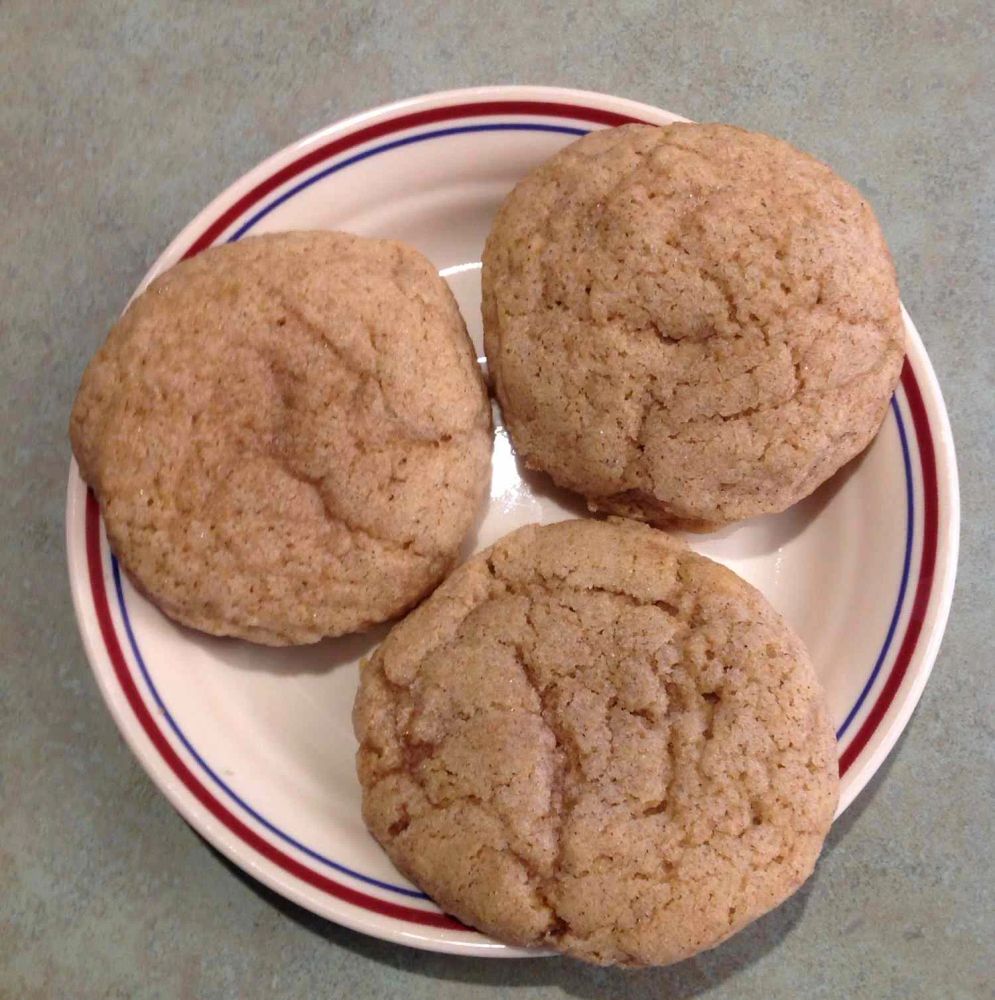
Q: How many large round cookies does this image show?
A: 3